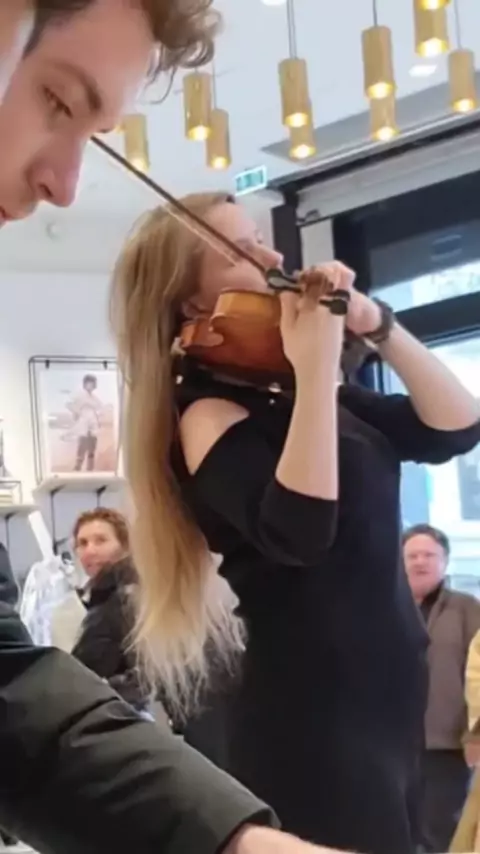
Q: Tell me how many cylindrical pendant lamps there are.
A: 10